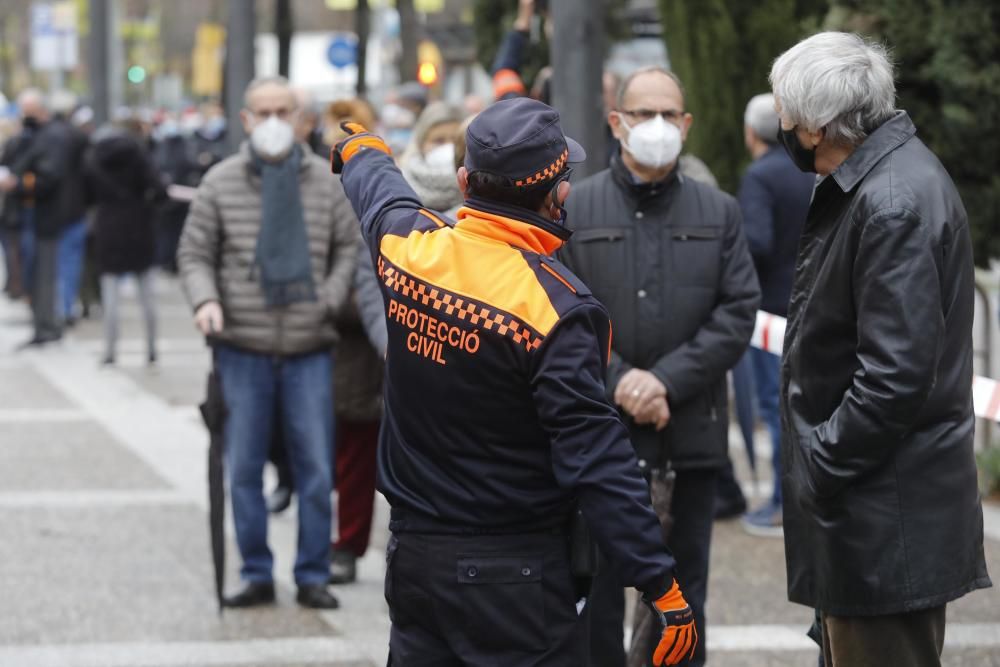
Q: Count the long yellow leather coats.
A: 0